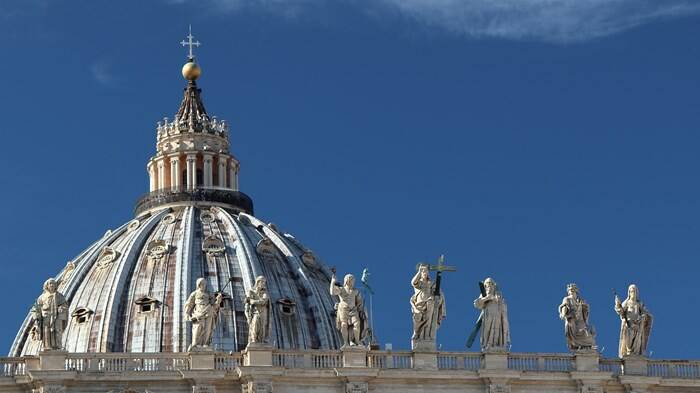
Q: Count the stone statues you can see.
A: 8